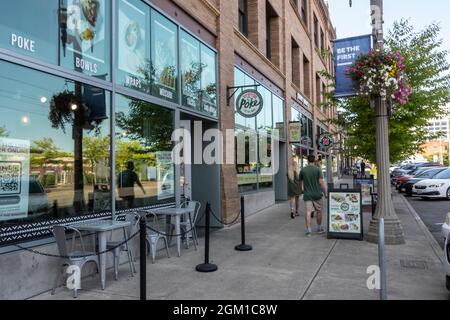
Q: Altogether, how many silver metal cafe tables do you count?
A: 2